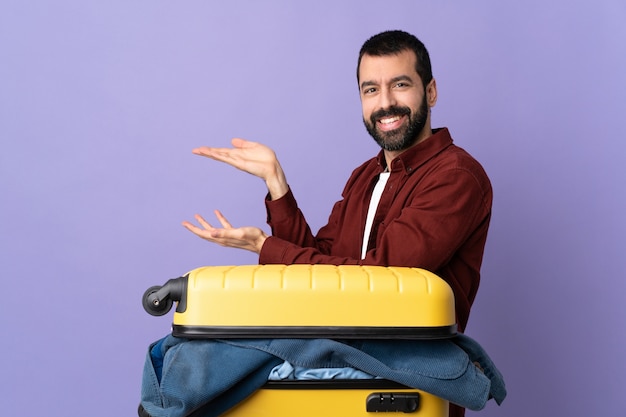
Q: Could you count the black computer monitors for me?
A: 0